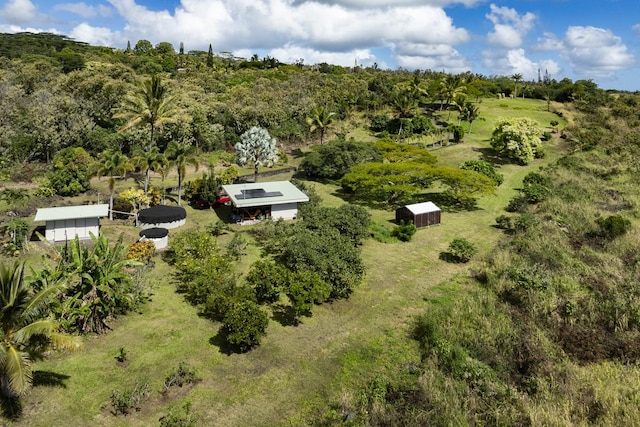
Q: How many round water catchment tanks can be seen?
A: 2